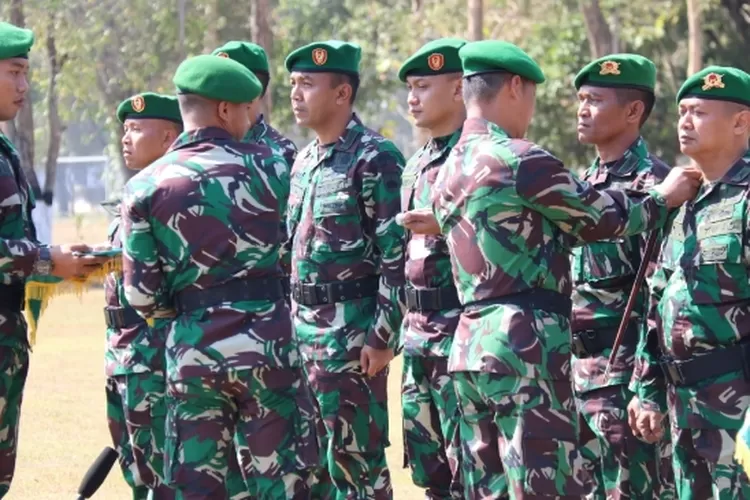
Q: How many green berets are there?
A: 9